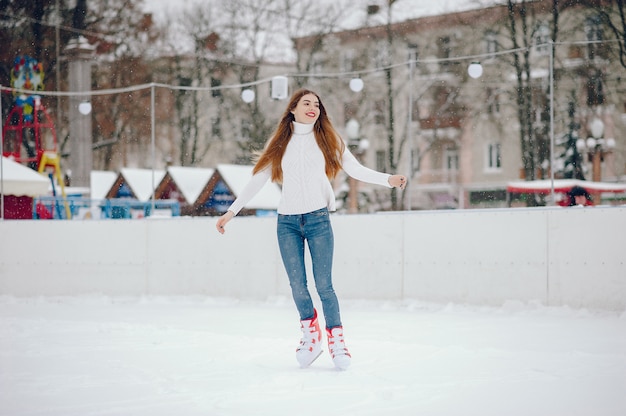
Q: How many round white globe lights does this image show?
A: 4